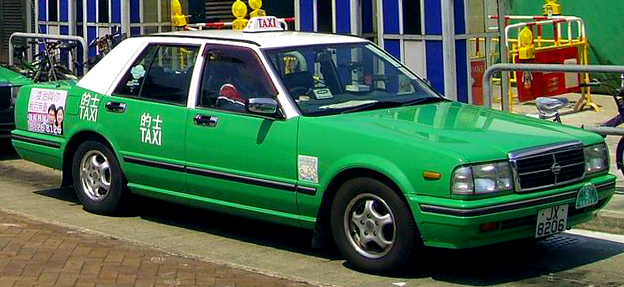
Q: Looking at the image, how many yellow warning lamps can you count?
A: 5